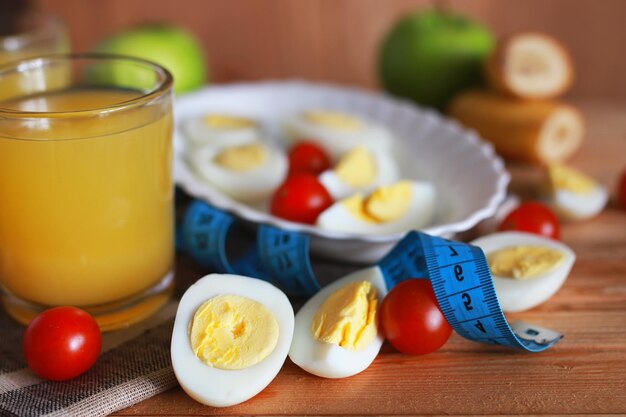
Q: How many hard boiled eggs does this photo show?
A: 9